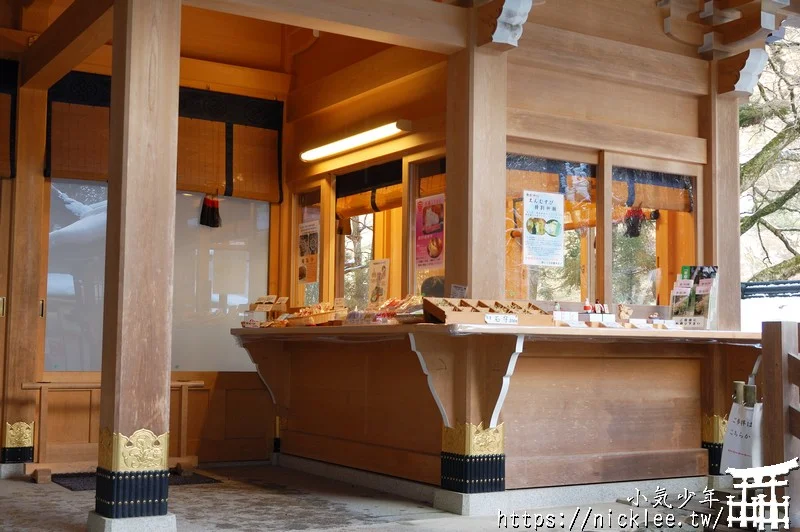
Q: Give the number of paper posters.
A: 4